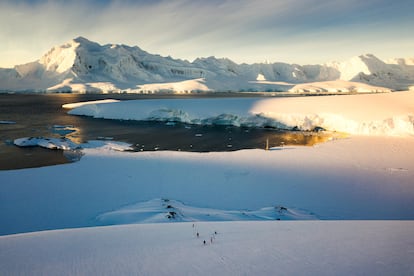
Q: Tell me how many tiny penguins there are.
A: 5